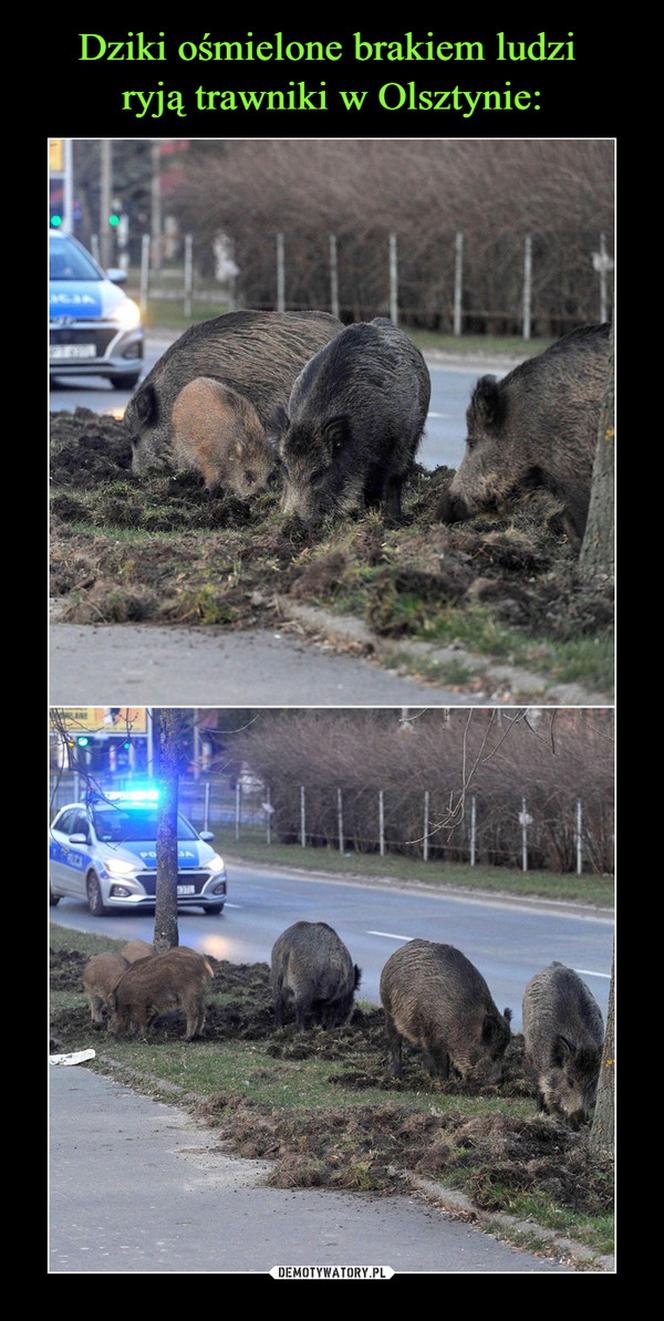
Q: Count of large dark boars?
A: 6